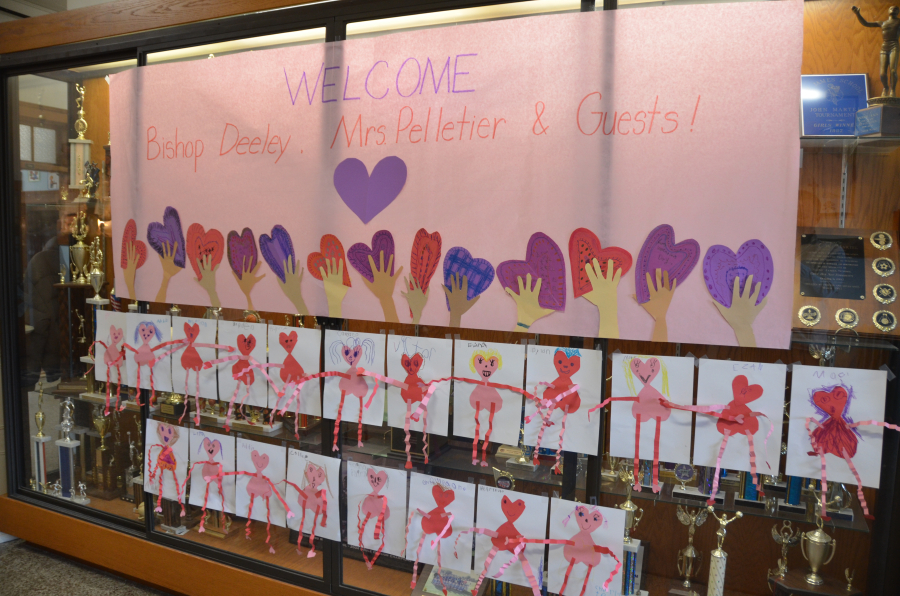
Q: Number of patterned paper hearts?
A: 13